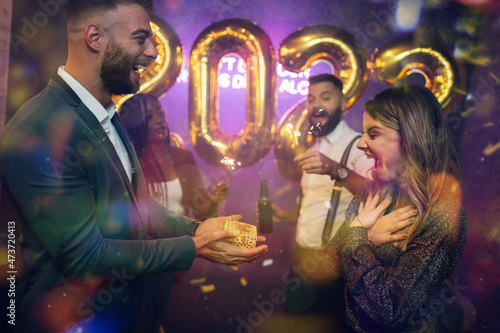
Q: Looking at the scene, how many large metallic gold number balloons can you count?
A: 4